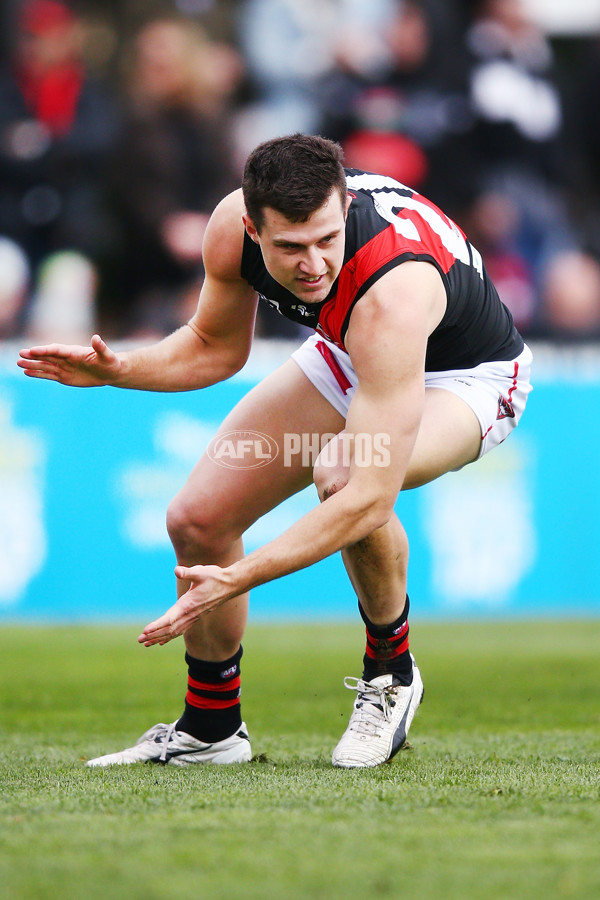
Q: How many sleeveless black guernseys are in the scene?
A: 1